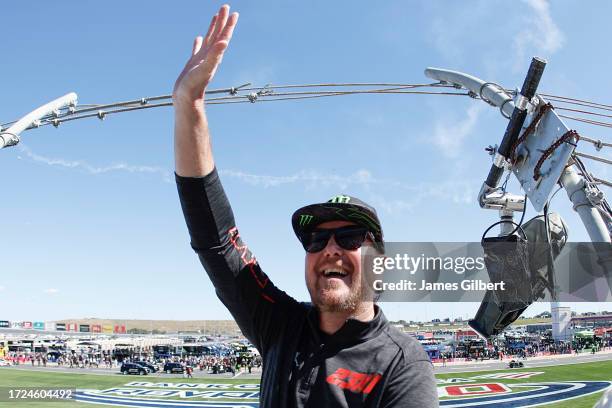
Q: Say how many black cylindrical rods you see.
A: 1